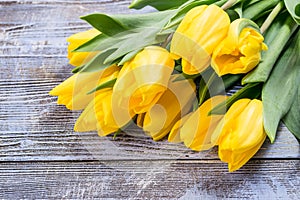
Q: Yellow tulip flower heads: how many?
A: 9